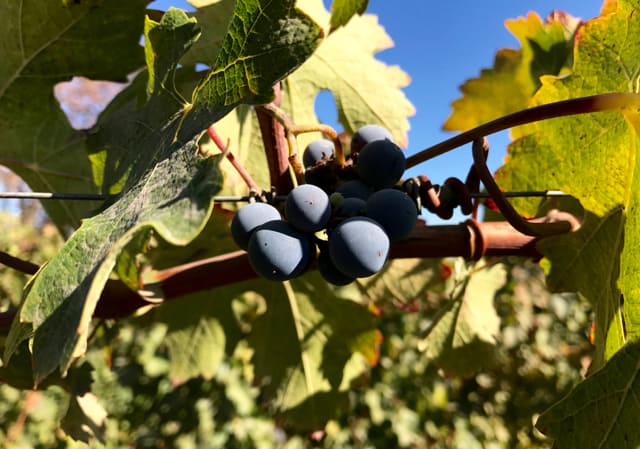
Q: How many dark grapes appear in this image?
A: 11